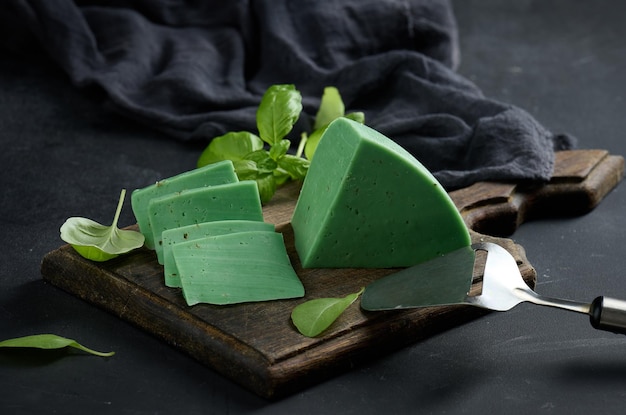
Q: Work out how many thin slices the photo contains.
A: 4